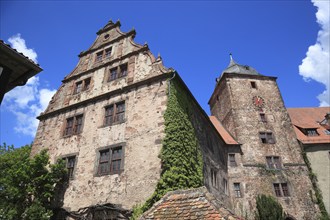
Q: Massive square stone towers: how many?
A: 1